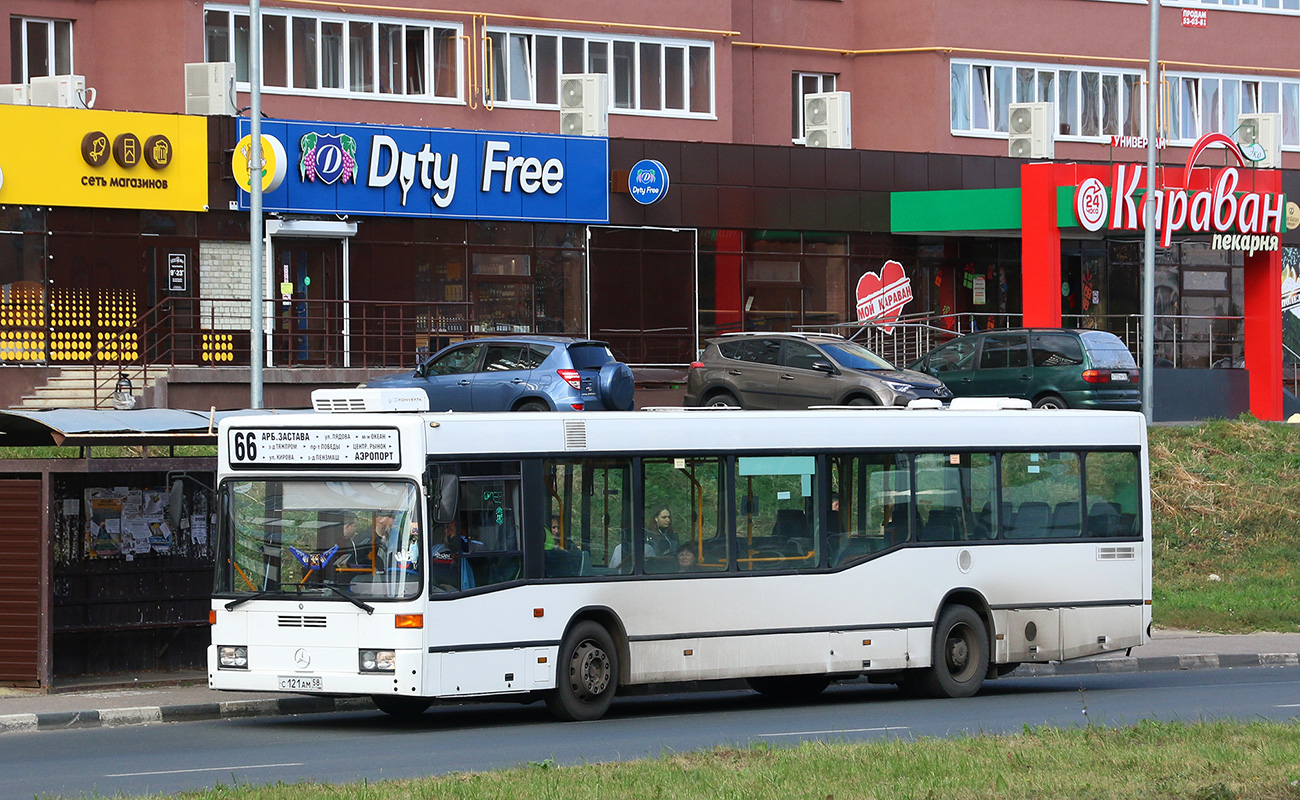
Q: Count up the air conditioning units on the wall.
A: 7